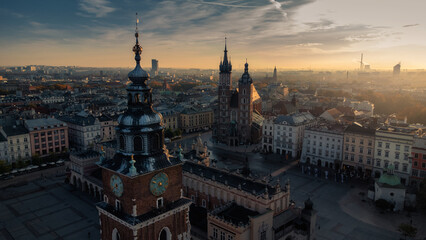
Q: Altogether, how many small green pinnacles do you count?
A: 3